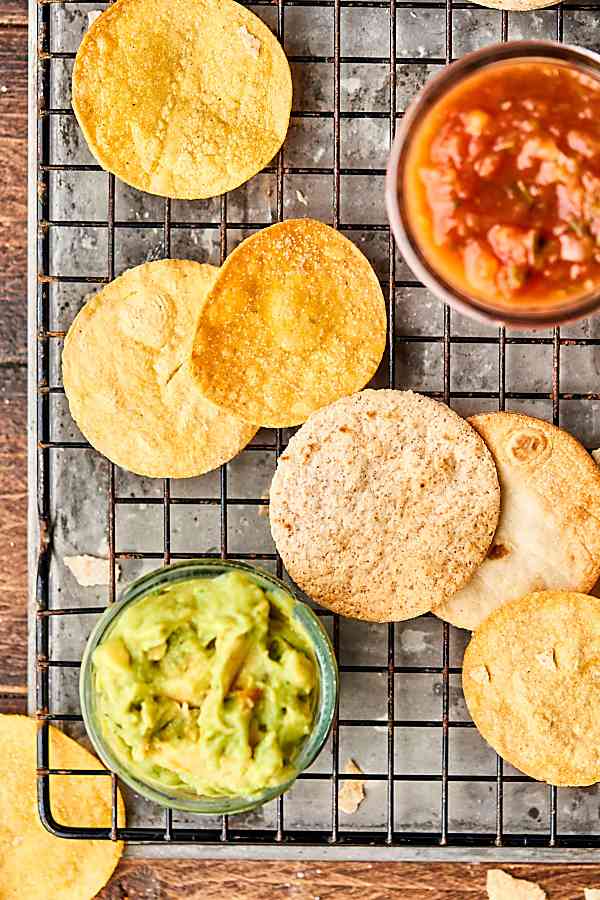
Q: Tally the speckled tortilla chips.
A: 1